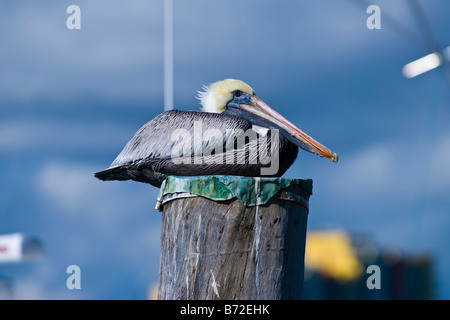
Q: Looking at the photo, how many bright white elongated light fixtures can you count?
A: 1